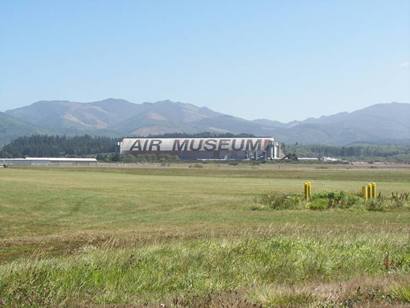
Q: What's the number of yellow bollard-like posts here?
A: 5